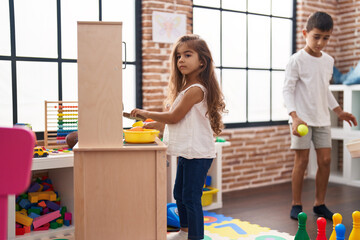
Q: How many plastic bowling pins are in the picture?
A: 5